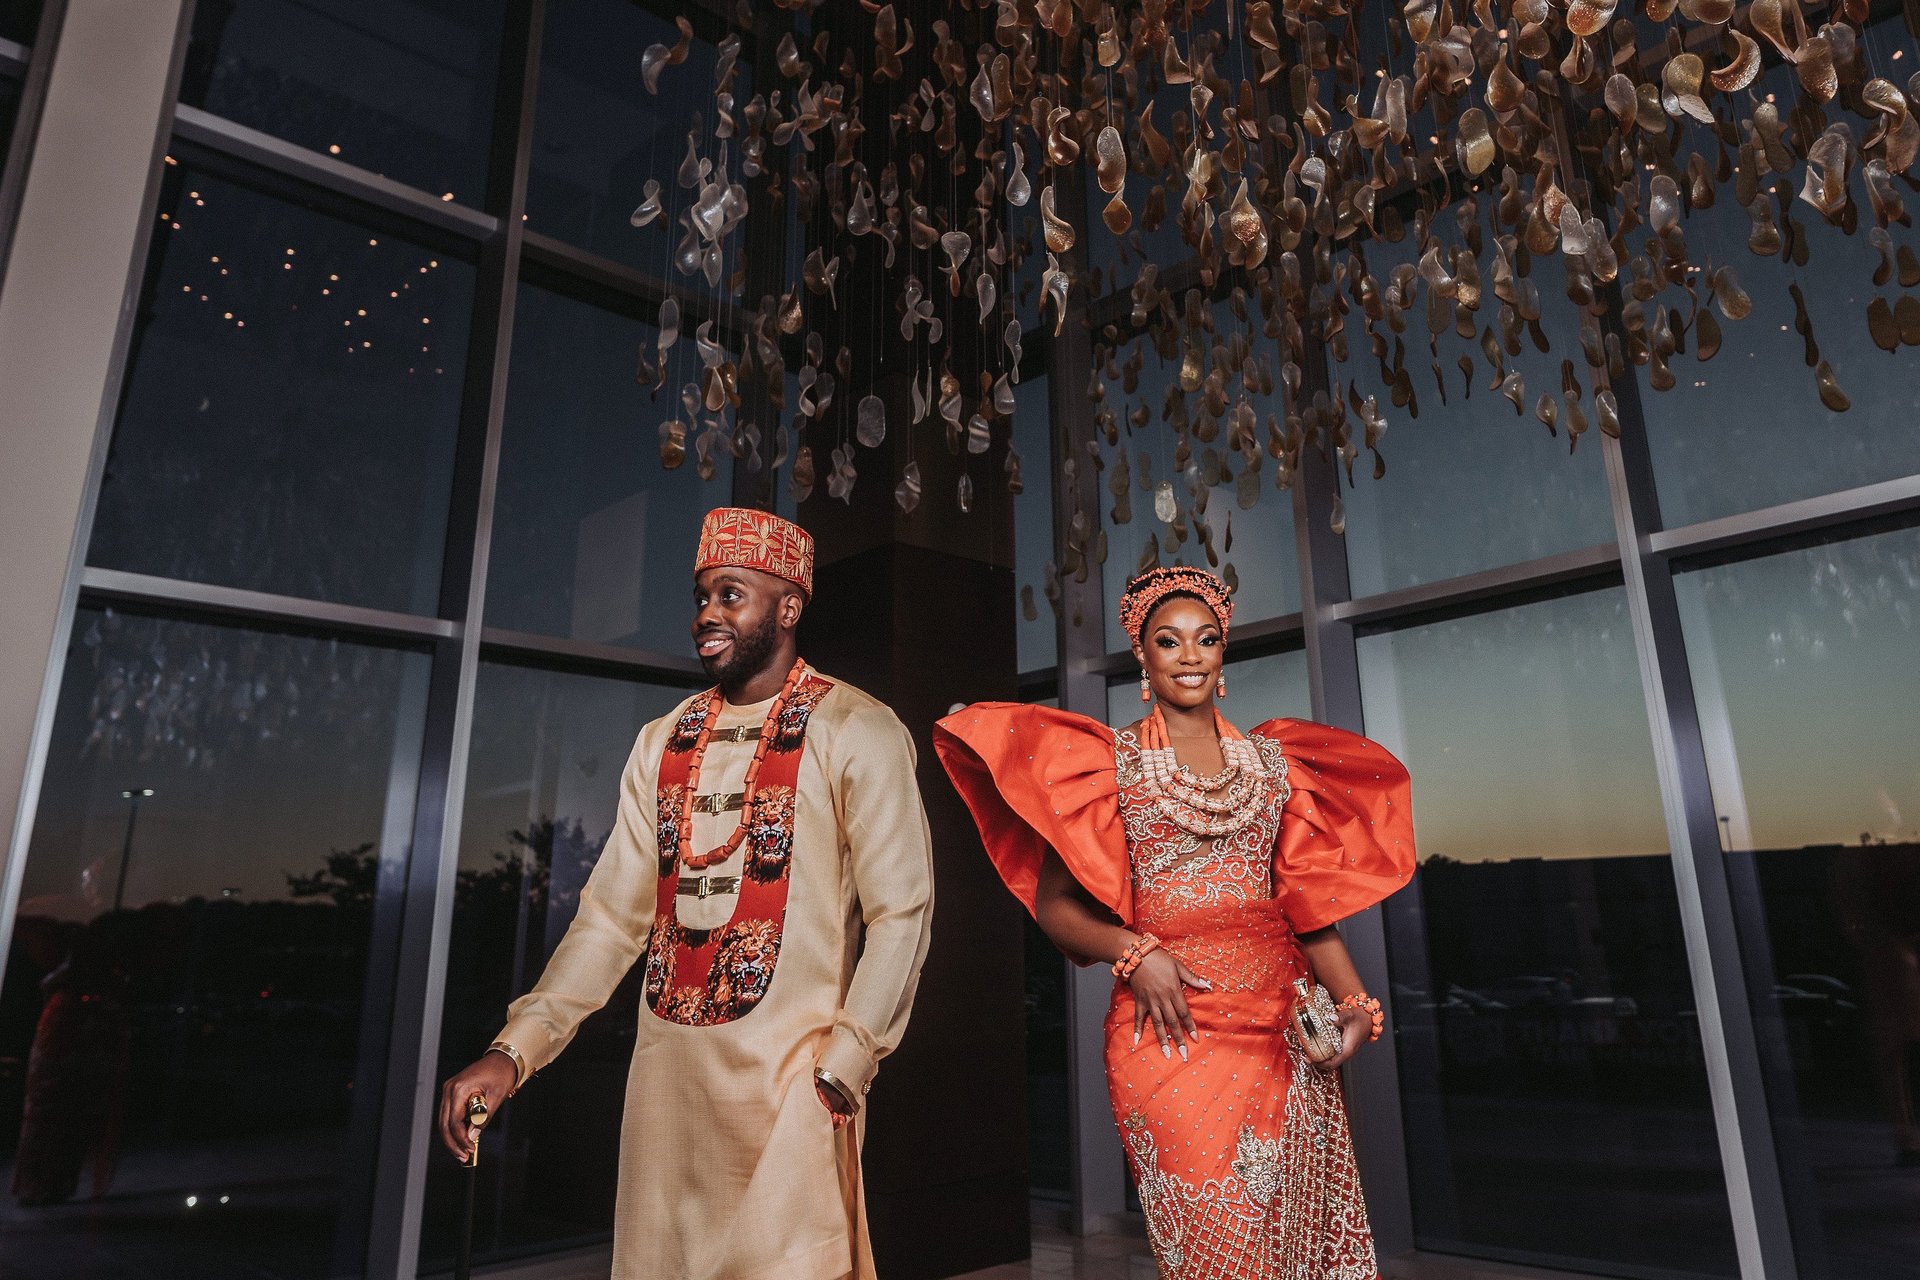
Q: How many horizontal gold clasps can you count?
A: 3